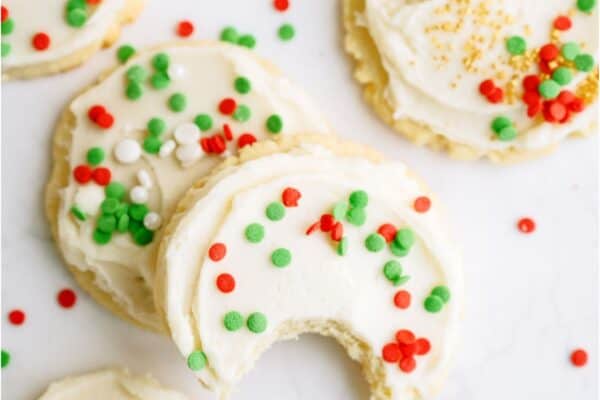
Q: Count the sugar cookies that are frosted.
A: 5